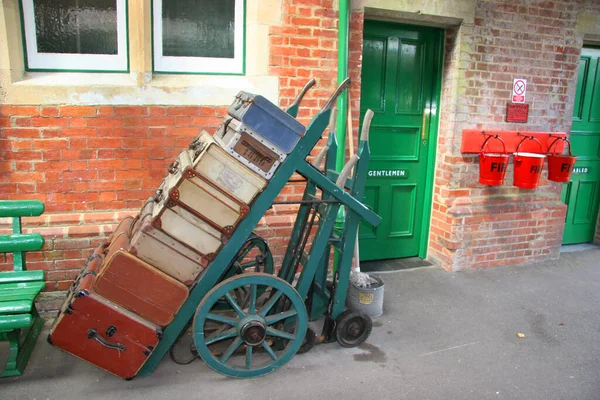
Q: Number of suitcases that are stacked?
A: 8